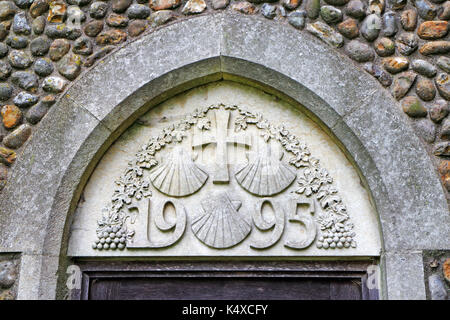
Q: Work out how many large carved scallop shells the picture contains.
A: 3